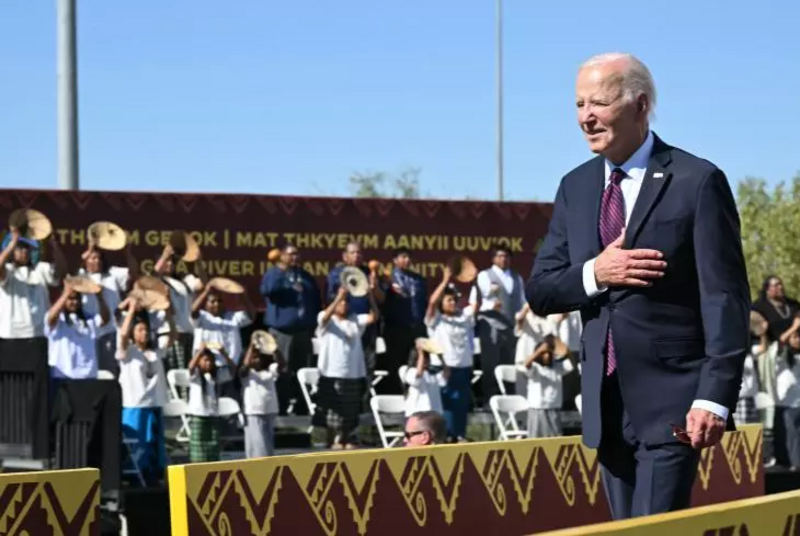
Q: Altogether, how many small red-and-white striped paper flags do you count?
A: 0